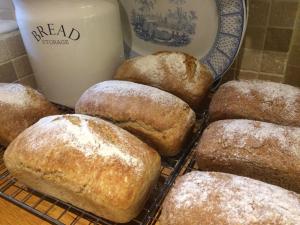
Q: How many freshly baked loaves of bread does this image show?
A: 7